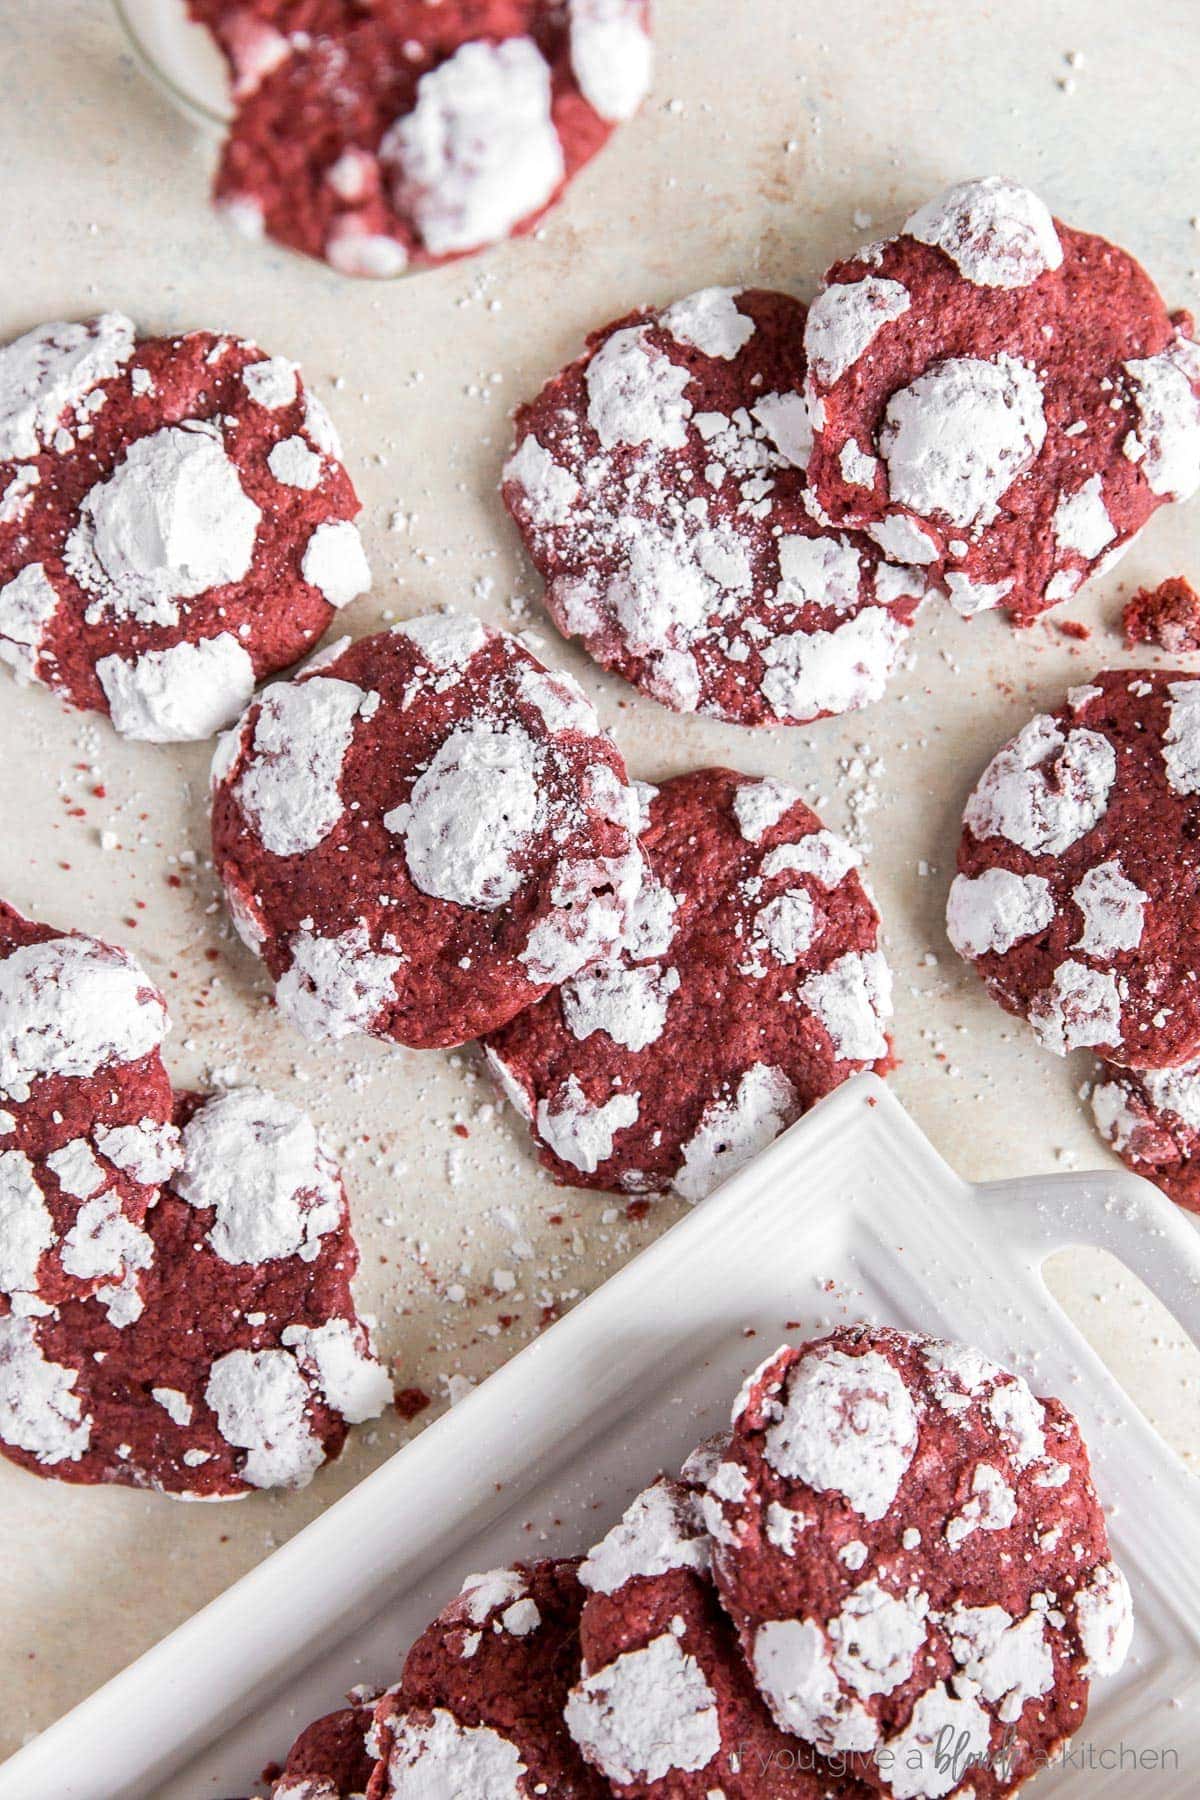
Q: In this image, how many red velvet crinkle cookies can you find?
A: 14